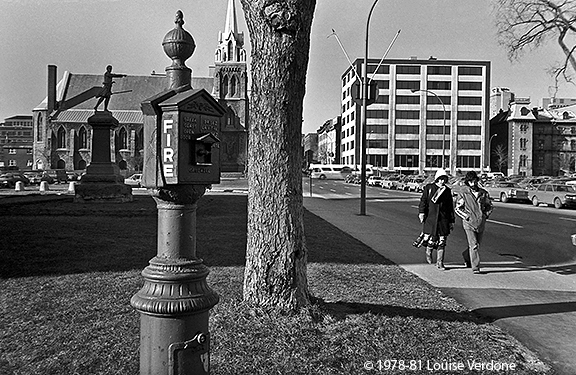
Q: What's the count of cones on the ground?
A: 3